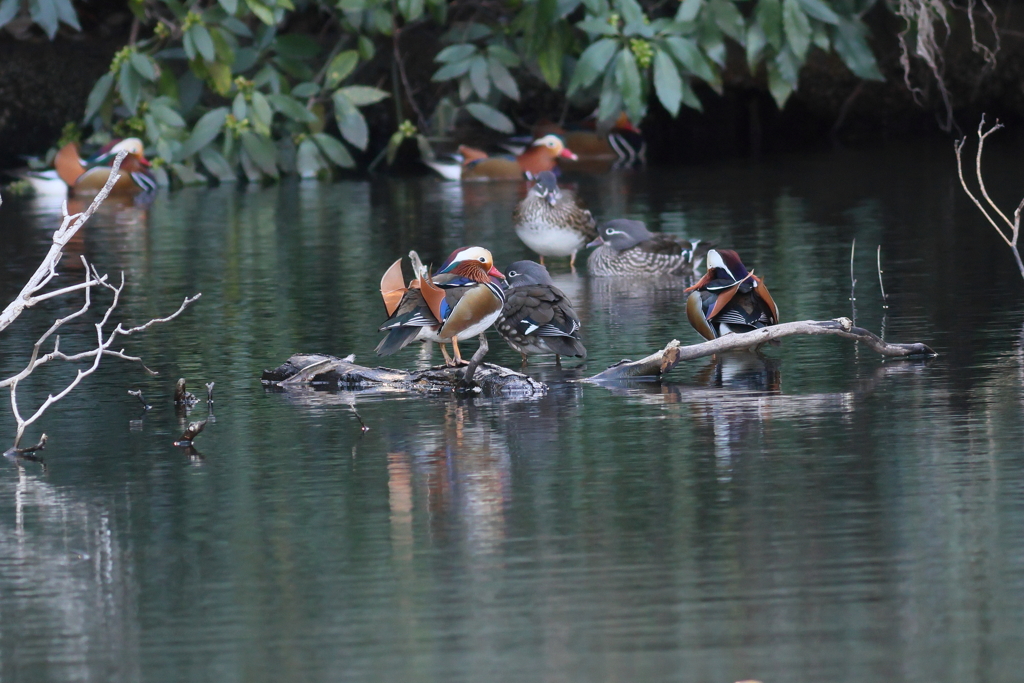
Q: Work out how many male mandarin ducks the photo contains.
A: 5